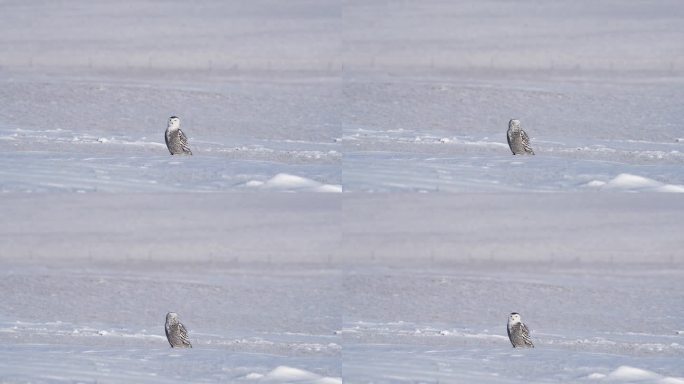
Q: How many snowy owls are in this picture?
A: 4